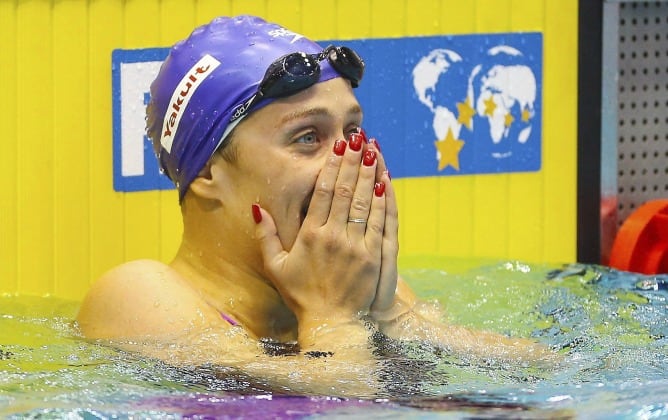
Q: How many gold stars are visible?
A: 5